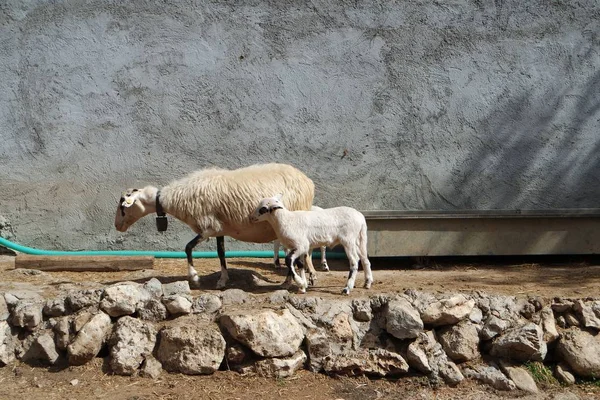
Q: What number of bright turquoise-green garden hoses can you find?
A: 1